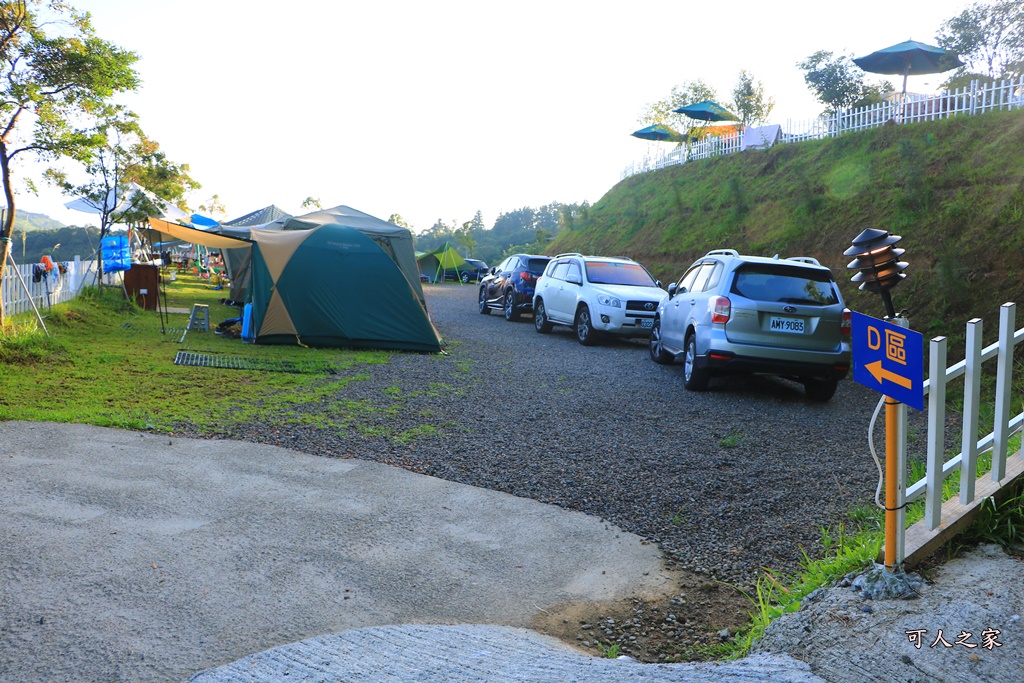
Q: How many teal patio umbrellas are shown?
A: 3